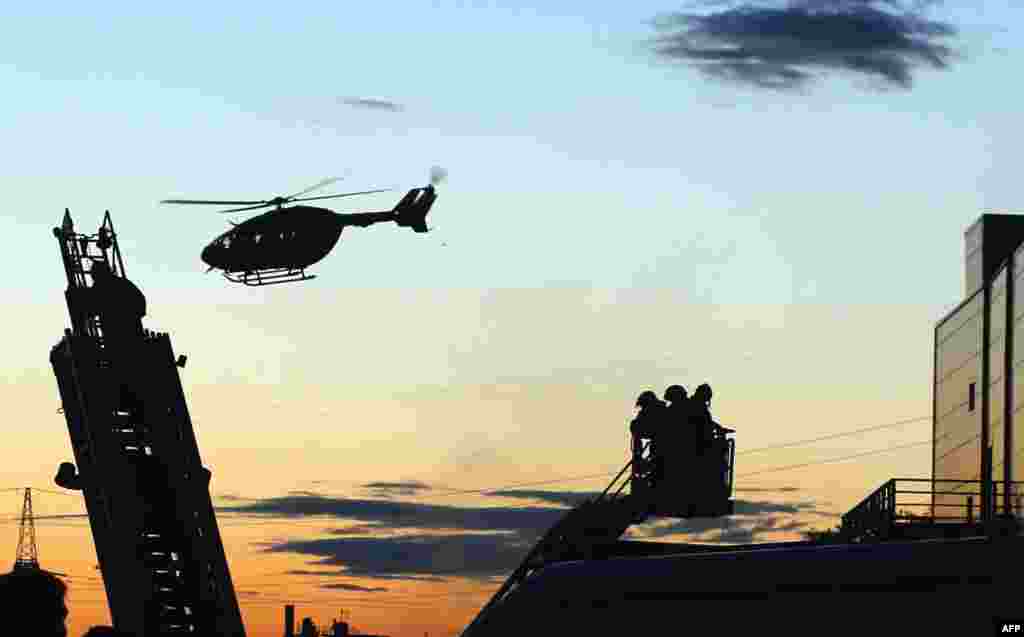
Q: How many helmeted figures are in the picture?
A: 3